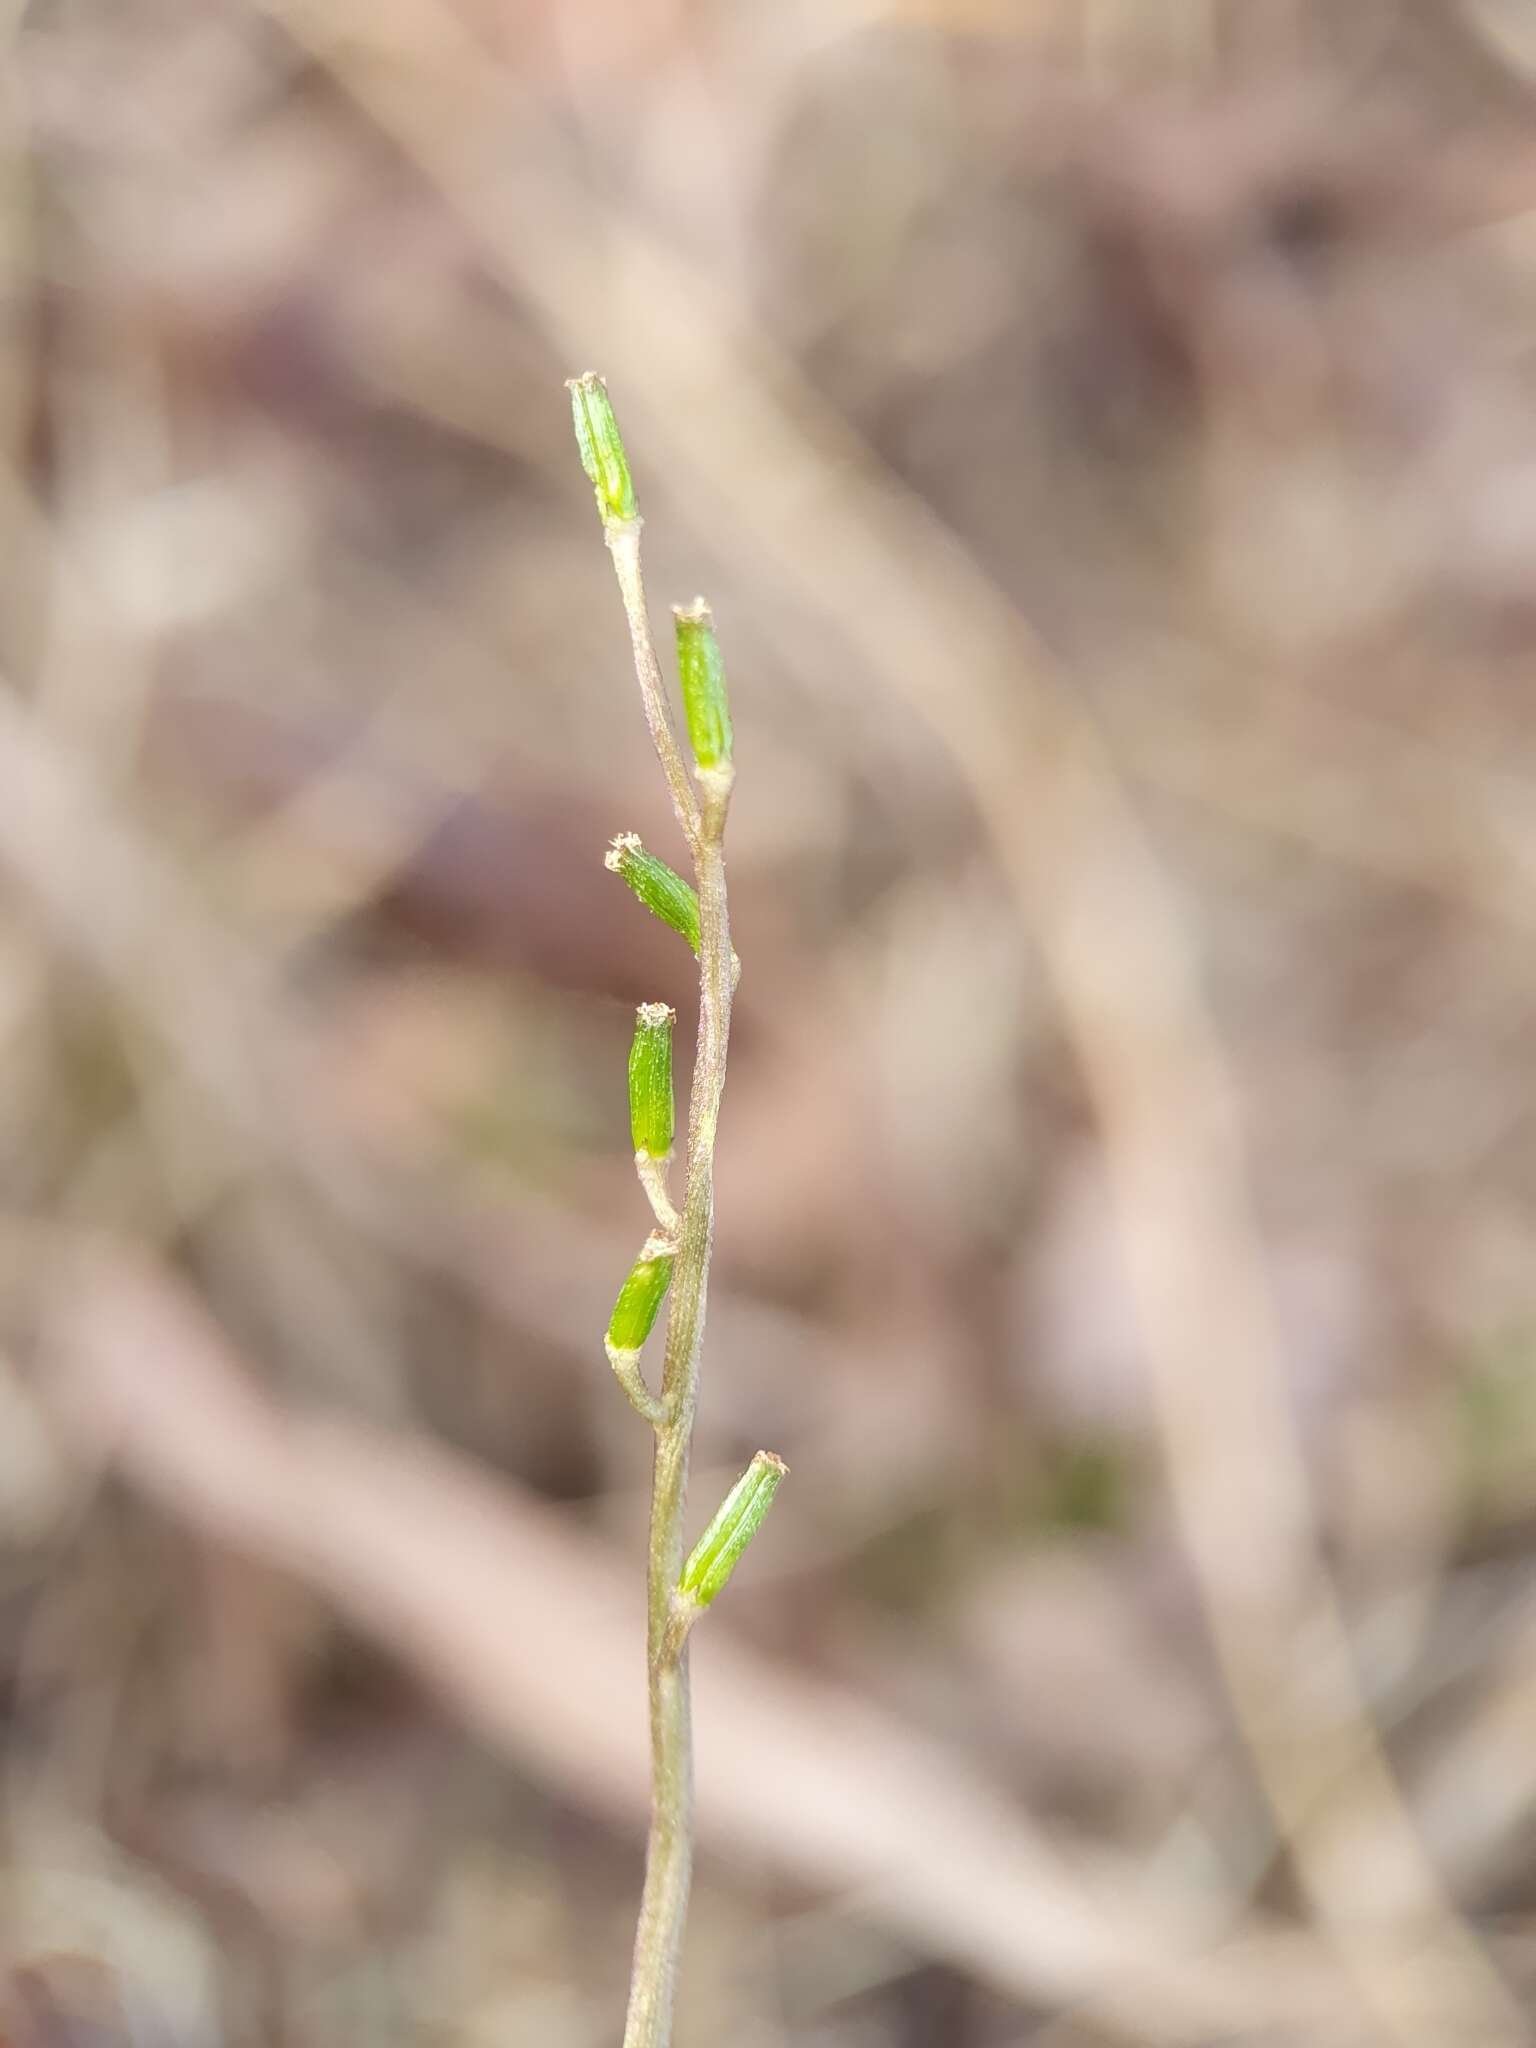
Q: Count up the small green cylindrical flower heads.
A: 6